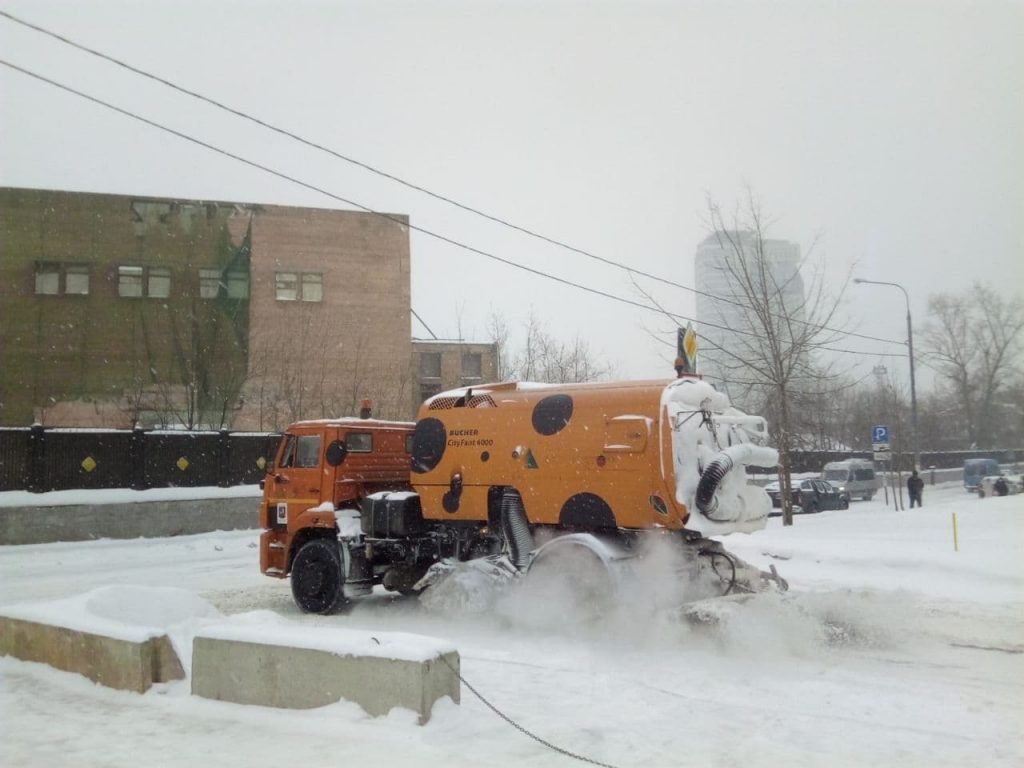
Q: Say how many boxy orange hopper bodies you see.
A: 1